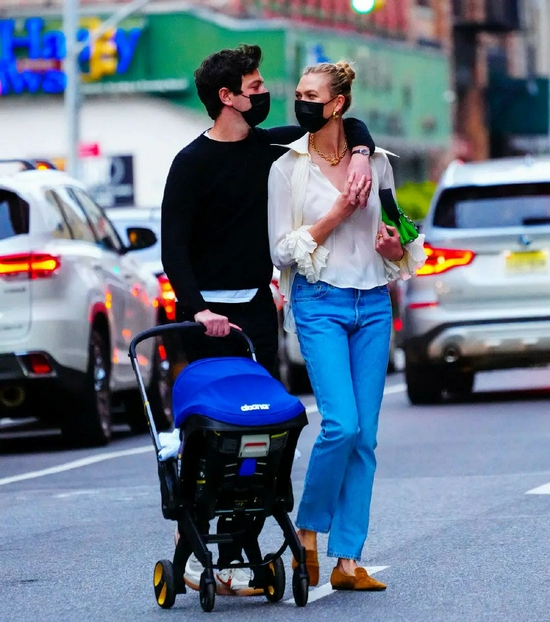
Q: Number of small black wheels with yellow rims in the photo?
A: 2